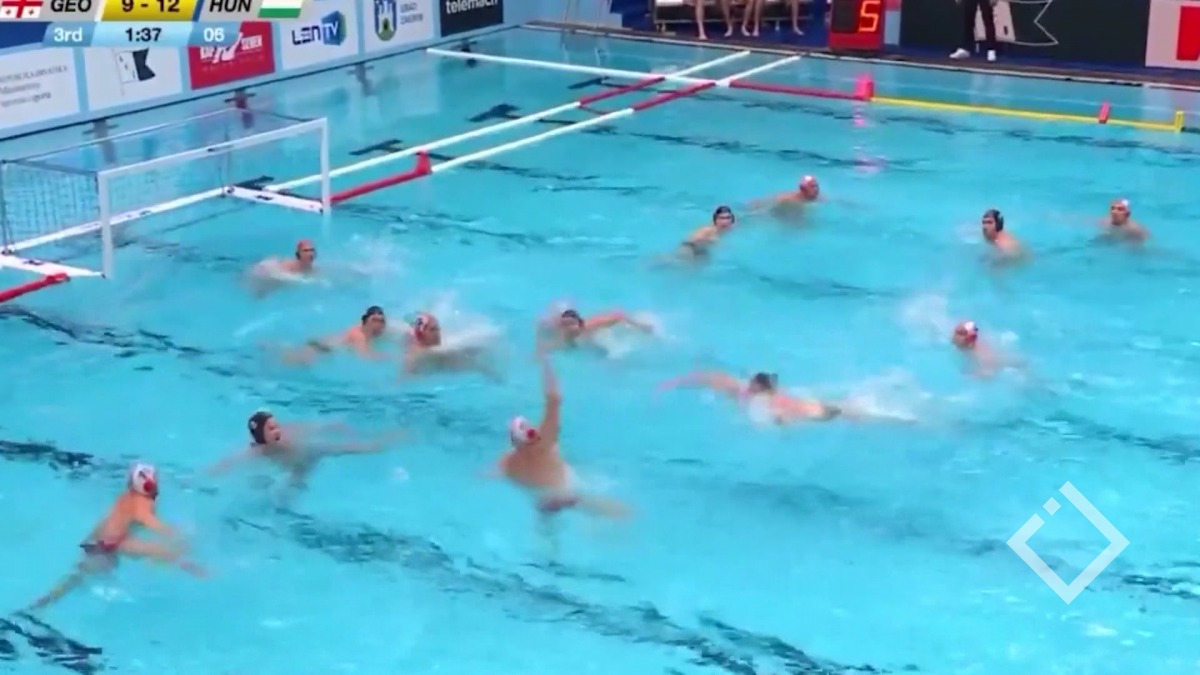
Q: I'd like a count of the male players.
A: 13